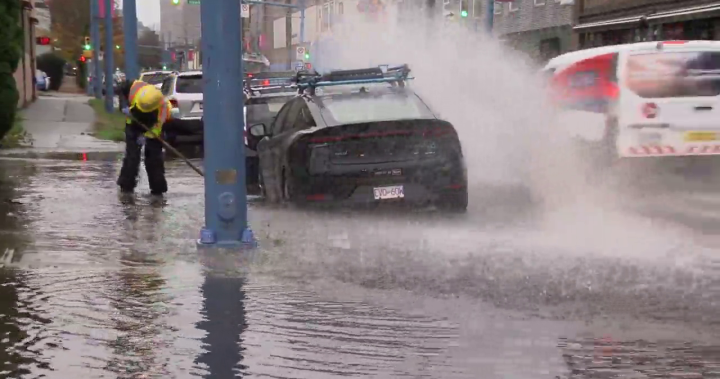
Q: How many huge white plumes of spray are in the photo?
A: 1